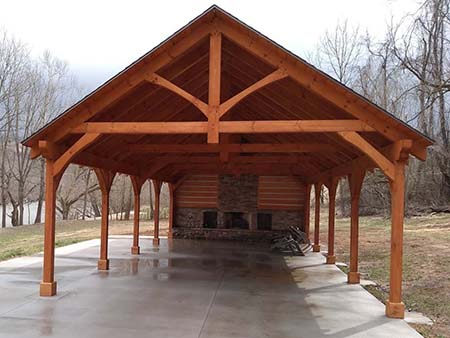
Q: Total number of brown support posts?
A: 10